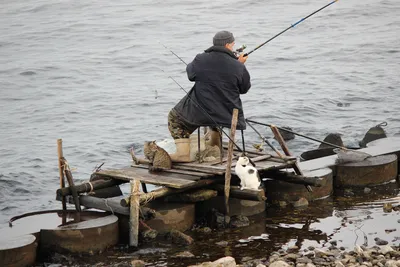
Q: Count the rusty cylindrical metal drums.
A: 6